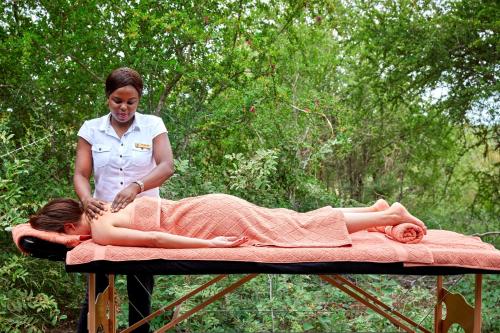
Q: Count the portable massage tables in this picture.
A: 1